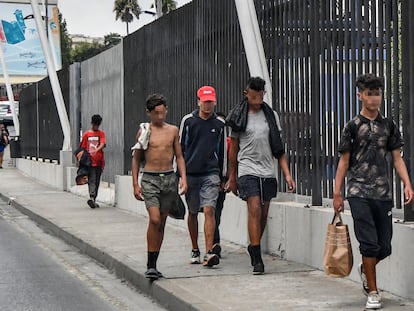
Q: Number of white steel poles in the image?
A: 3